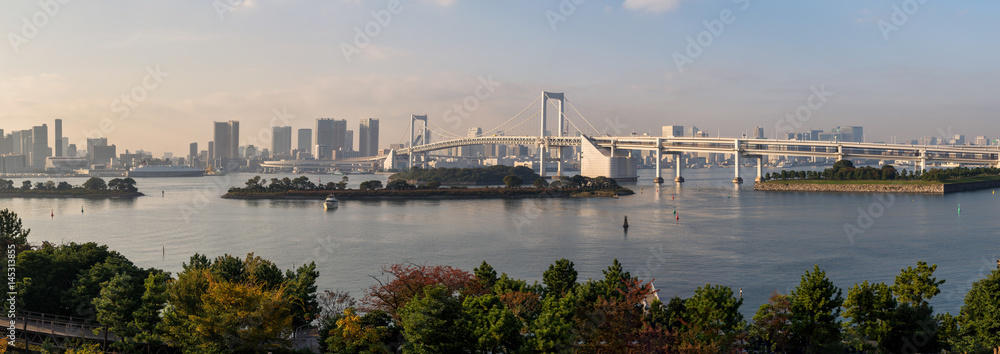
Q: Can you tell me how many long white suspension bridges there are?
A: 1